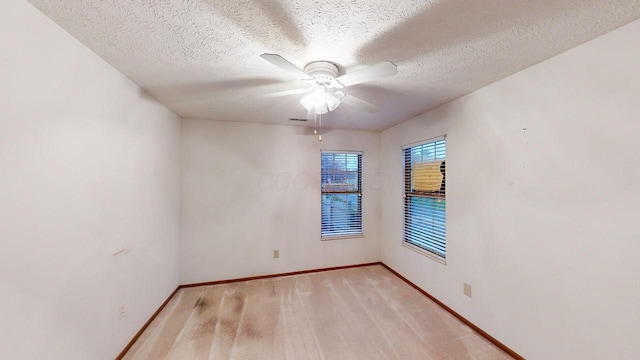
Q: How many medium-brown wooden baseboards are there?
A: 3